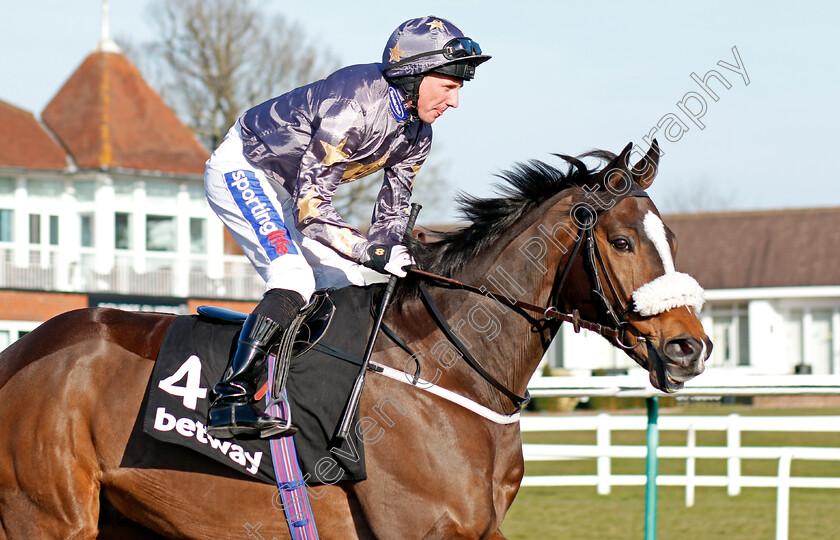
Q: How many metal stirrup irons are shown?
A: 1